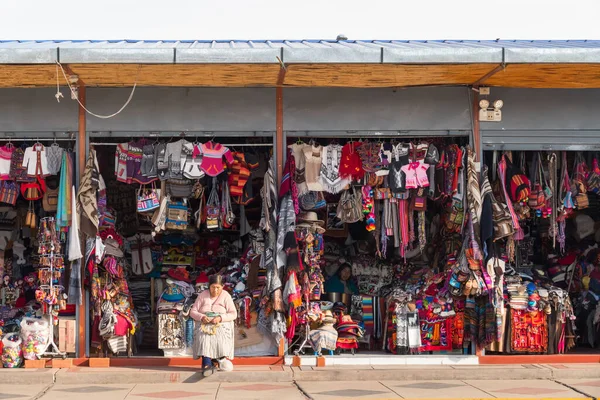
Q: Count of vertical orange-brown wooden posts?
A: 3